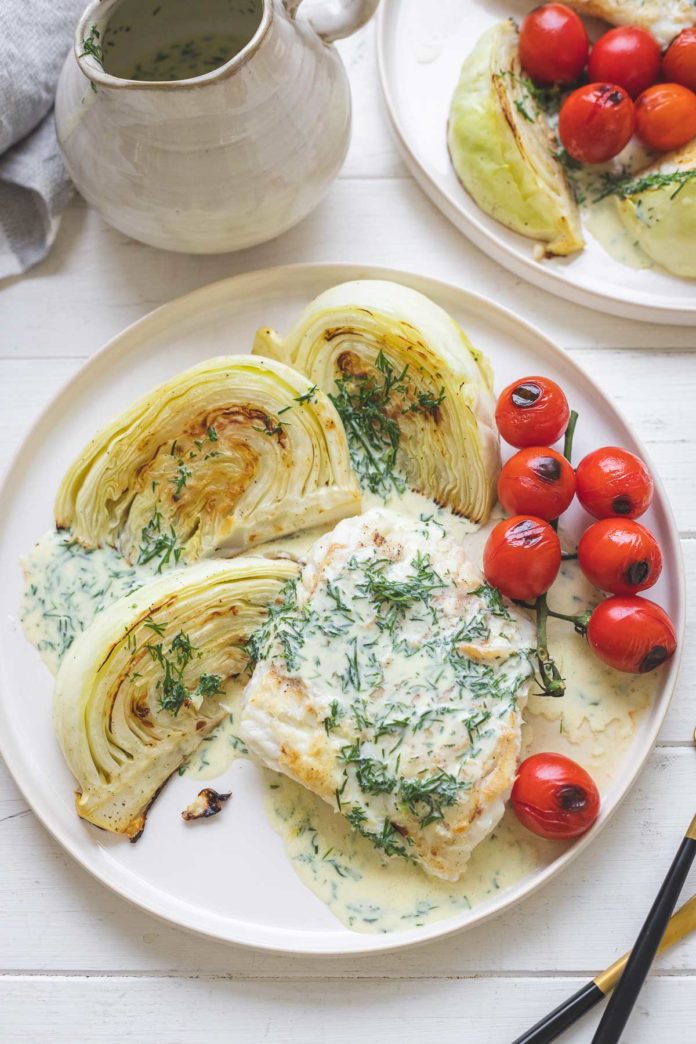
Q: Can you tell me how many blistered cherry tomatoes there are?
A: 12